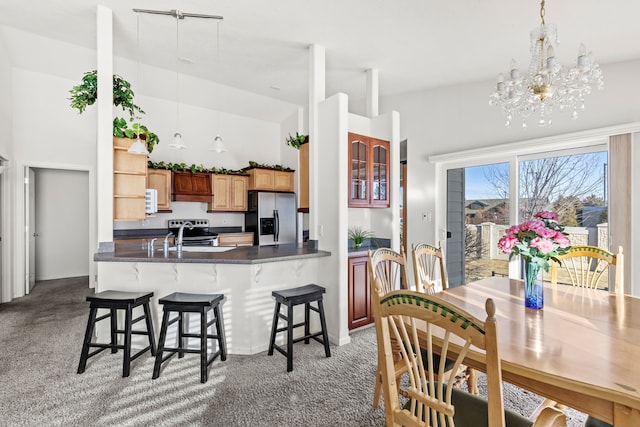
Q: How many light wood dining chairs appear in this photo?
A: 4